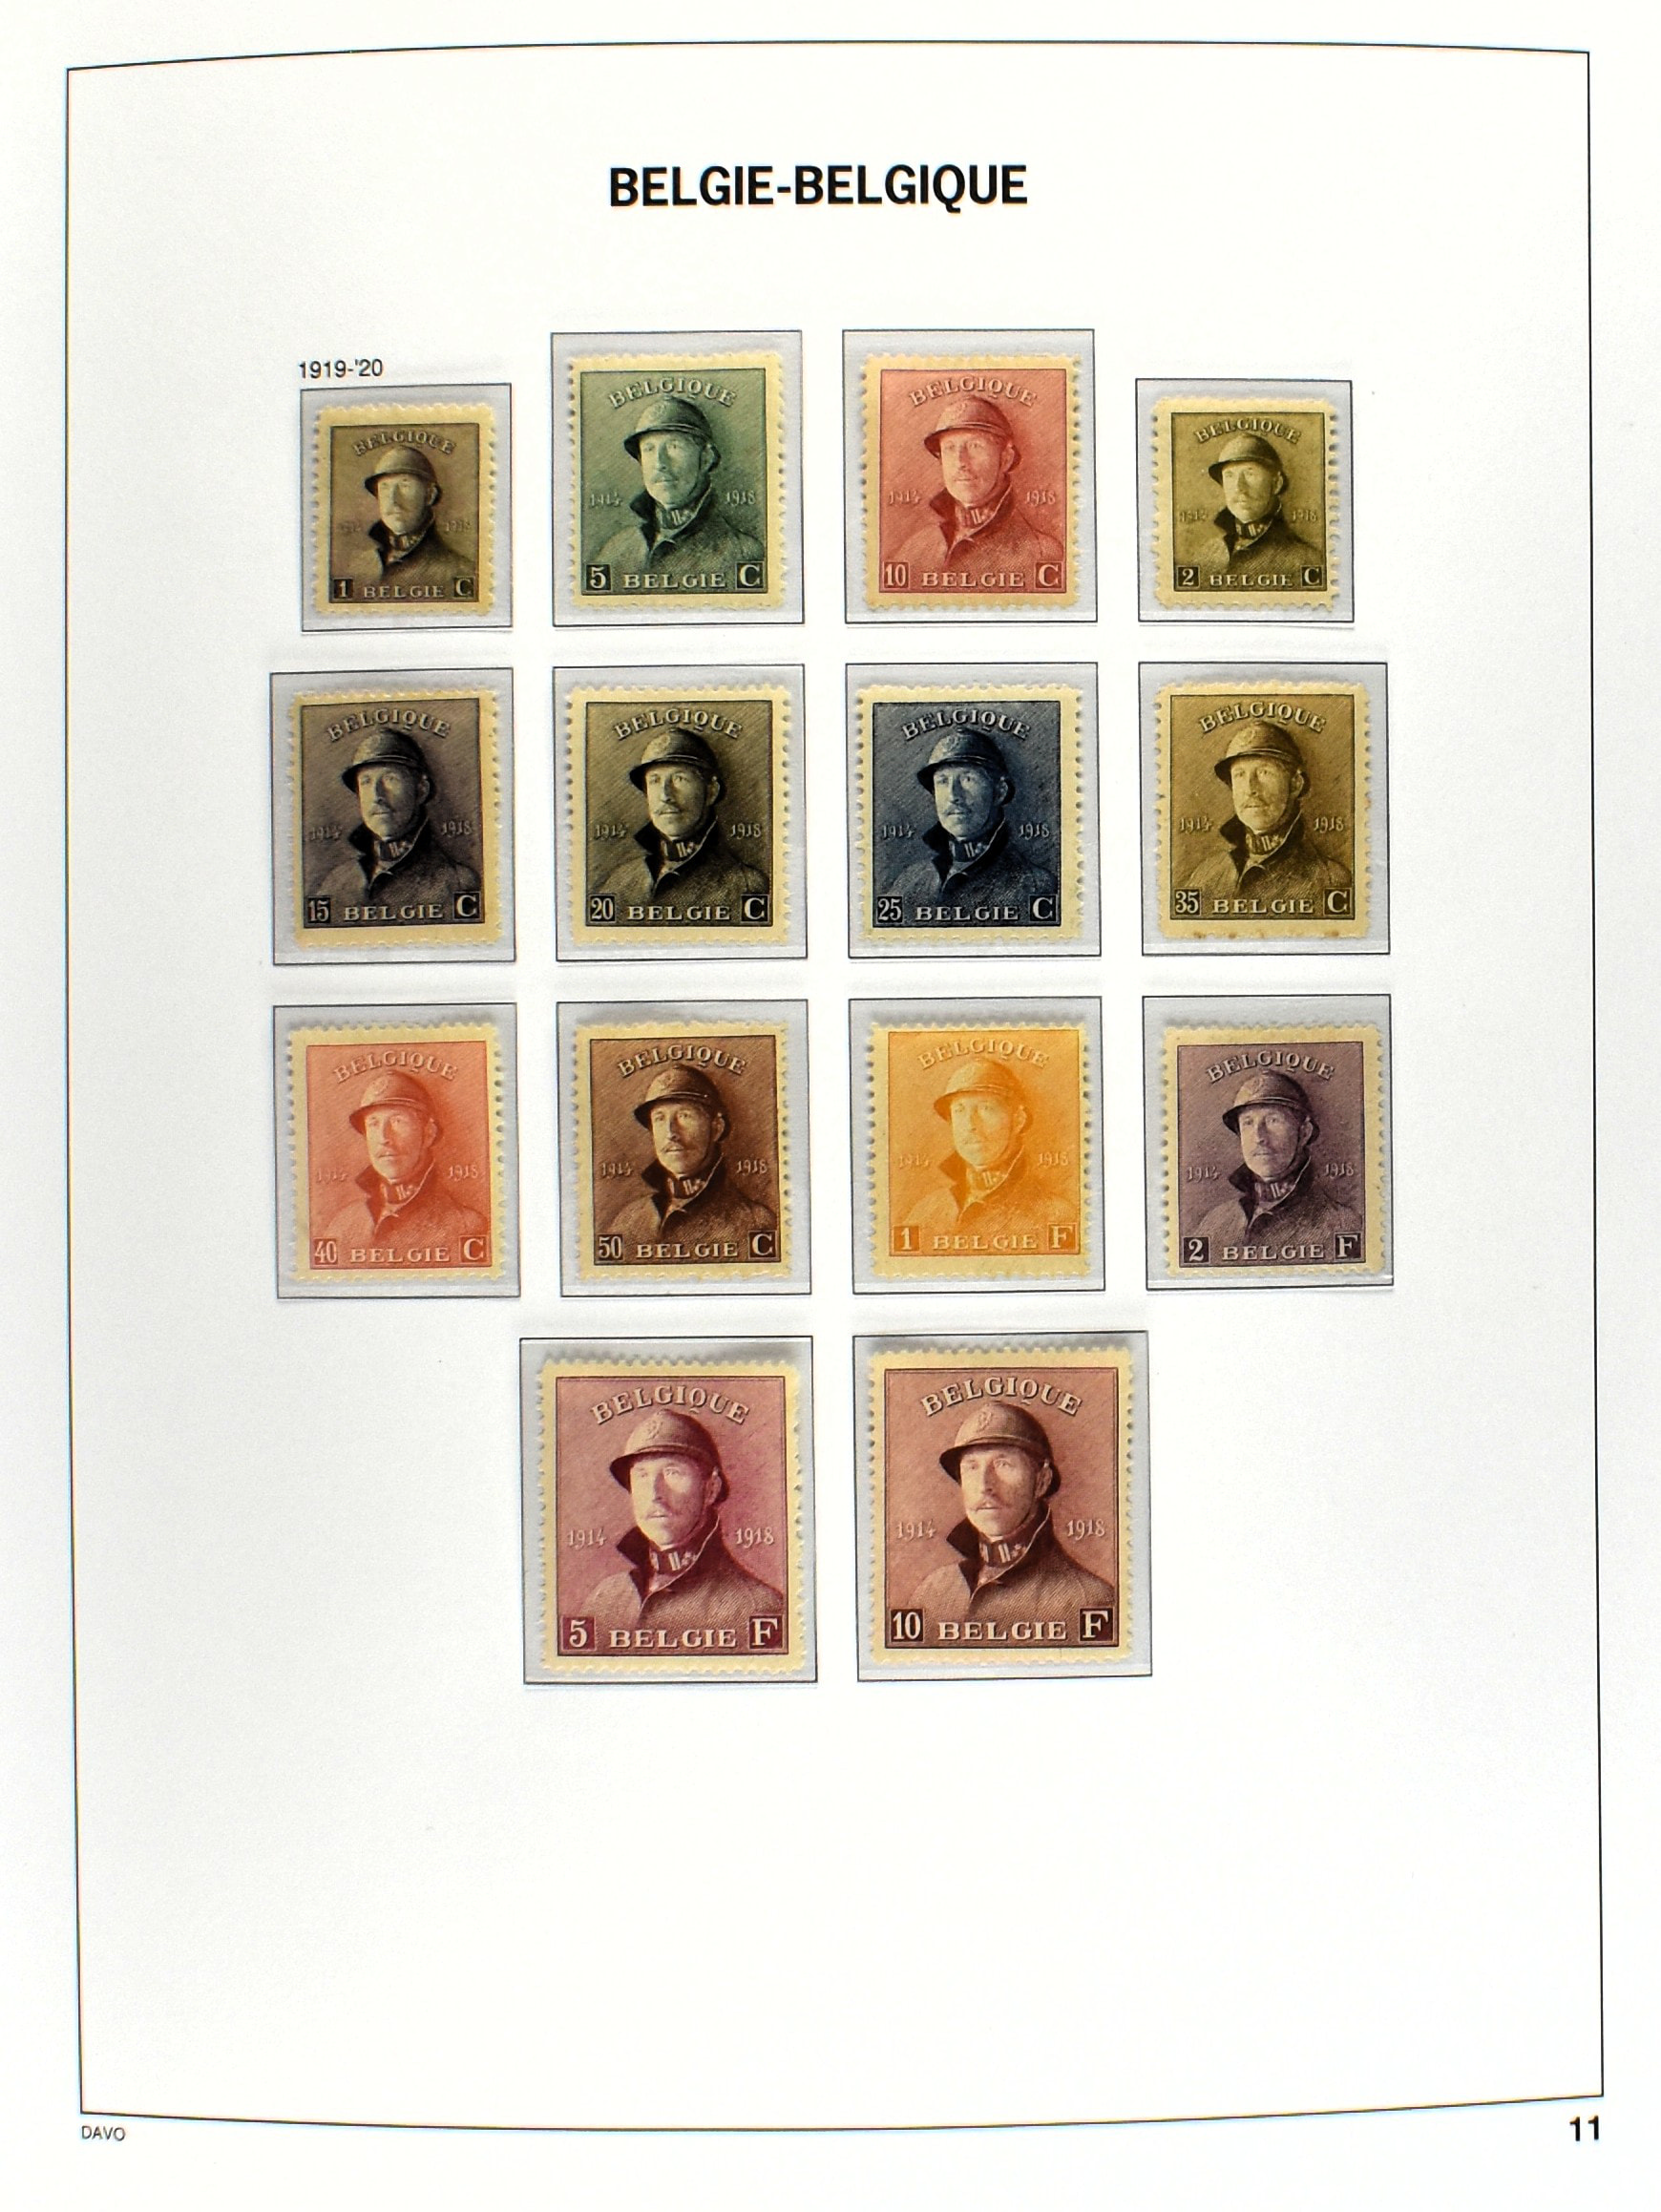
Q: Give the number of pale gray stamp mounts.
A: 14